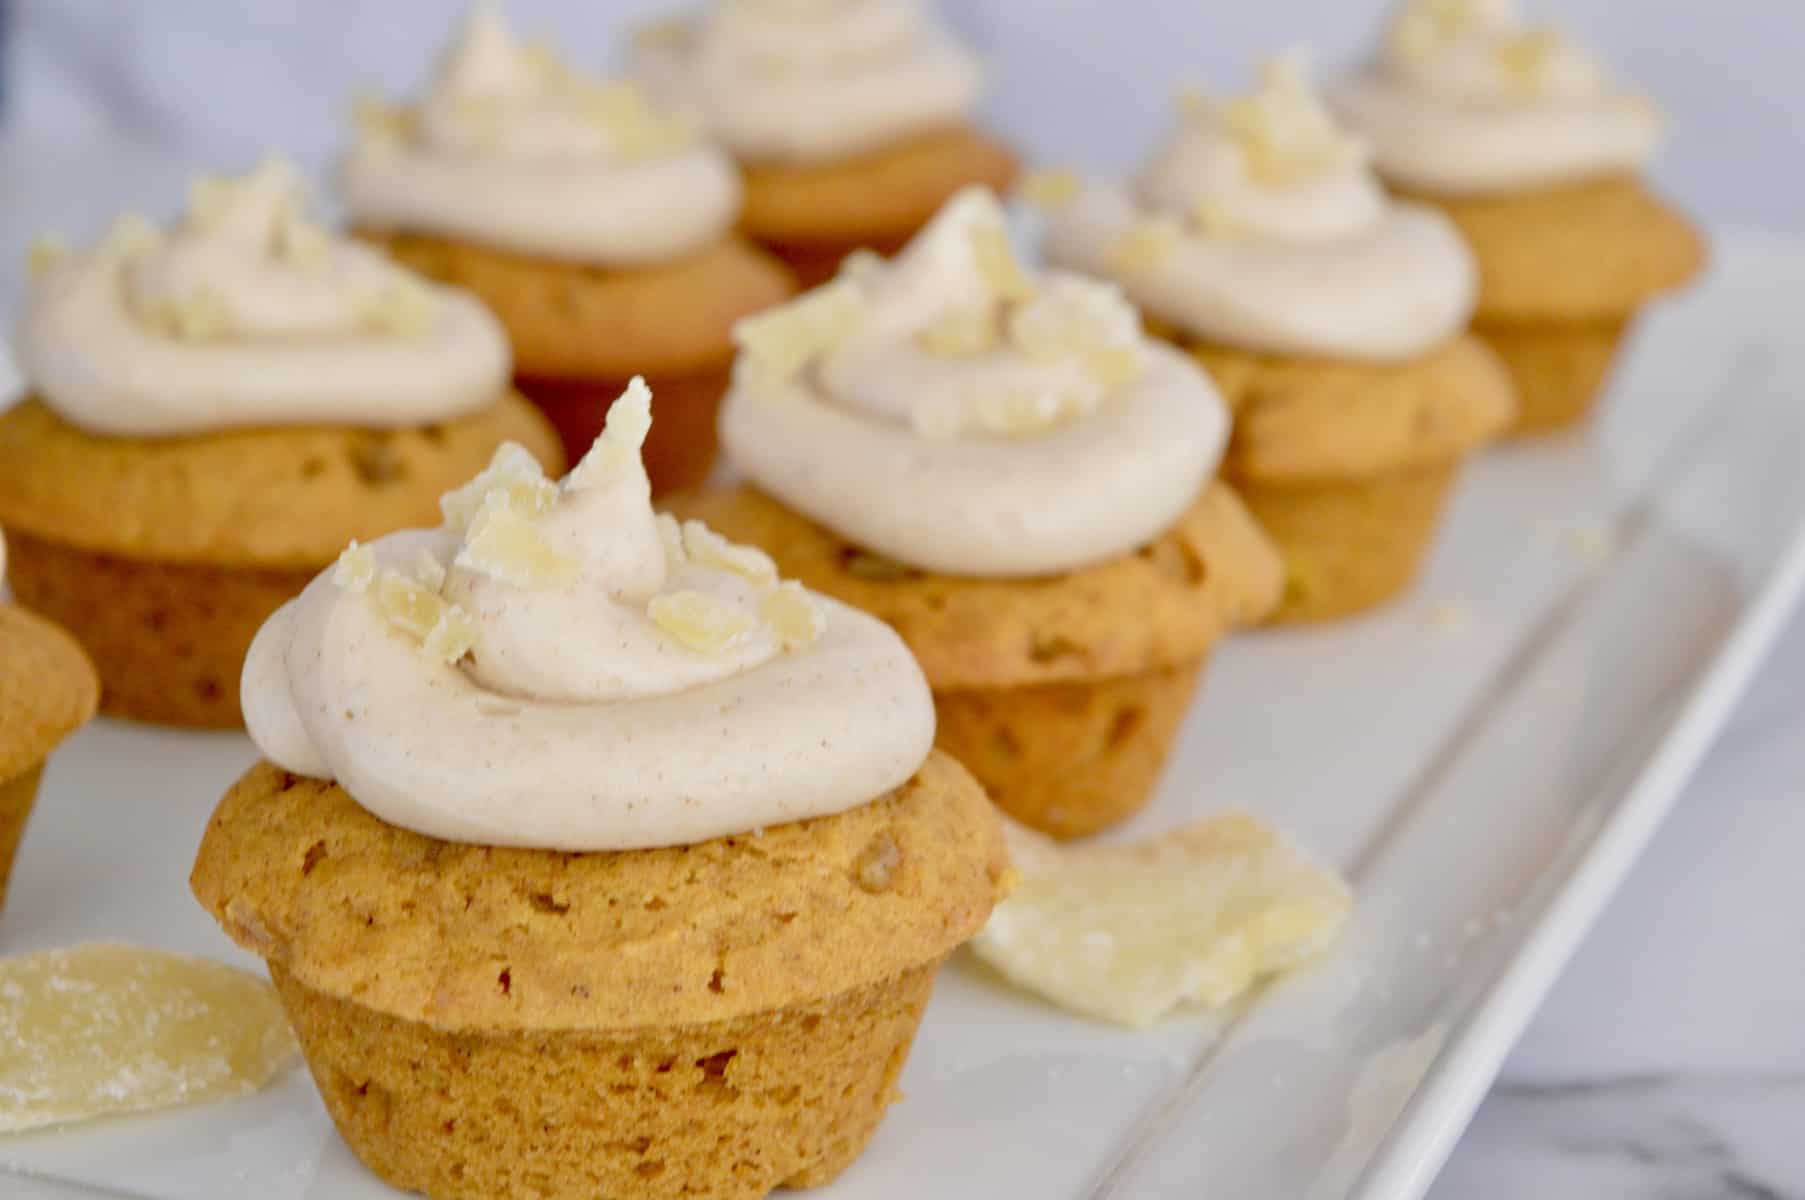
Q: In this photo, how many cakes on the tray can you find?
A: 8